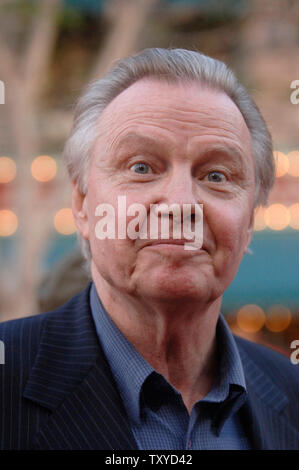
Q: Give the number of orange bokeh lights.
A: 11